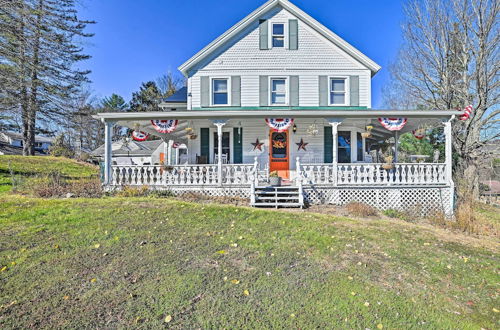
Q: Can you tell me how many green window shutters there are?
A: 11